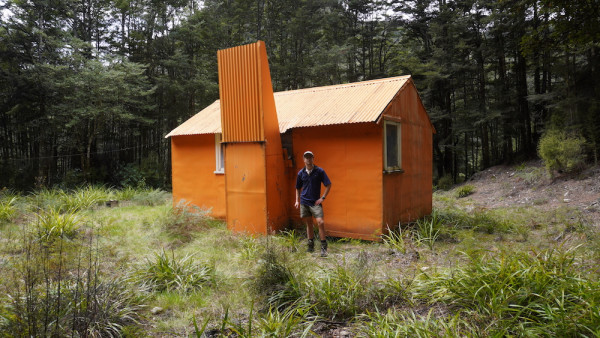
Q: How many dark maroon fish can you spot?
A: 0